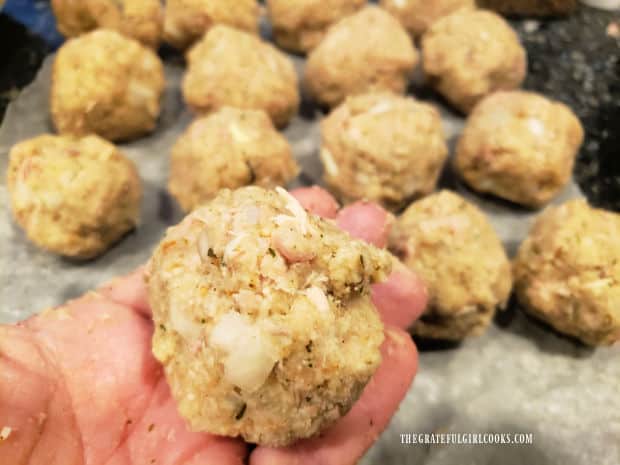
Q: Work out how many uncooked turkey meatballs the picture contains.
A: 15